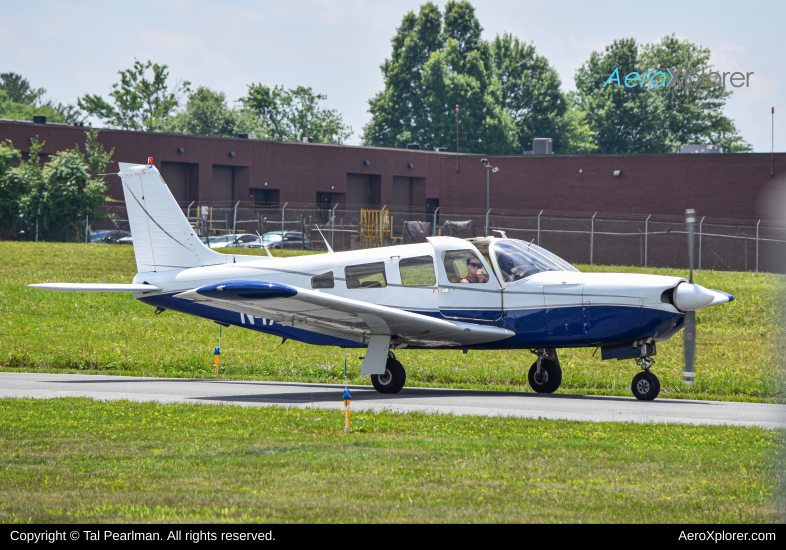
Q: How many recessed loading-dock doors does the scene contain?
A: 4